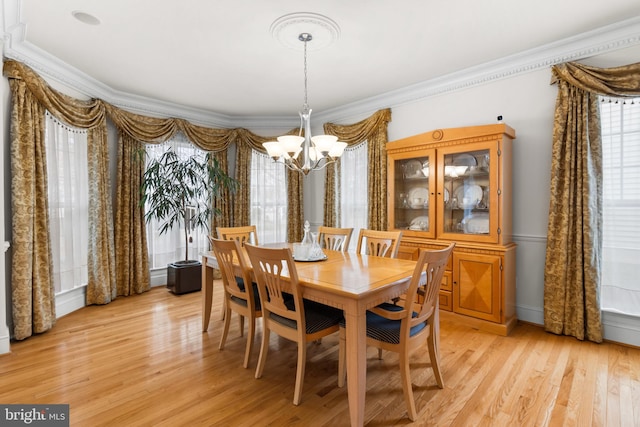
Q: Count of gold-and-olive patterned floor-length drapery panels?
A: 9